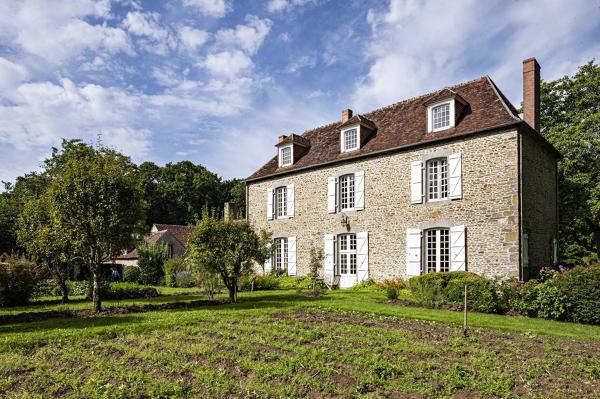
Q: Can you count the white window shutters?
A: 12